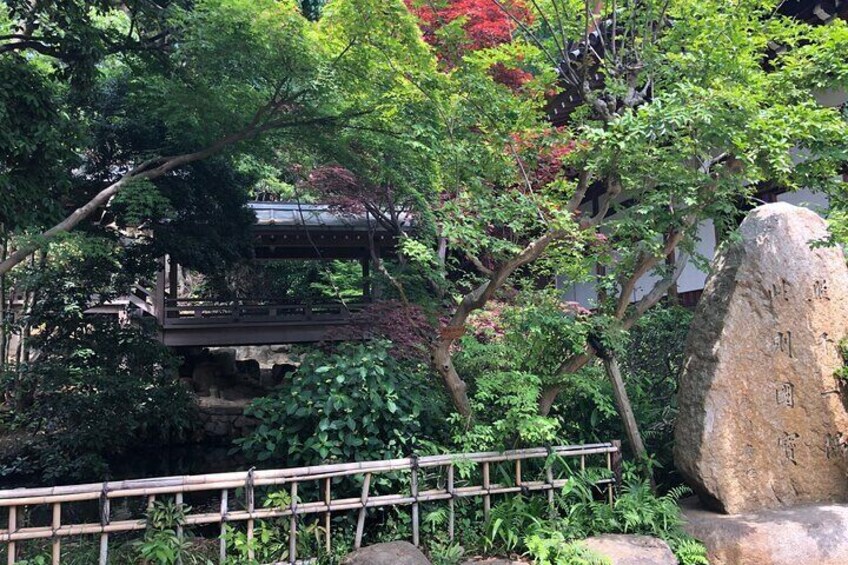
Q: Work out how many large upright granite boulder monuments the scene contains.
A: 1